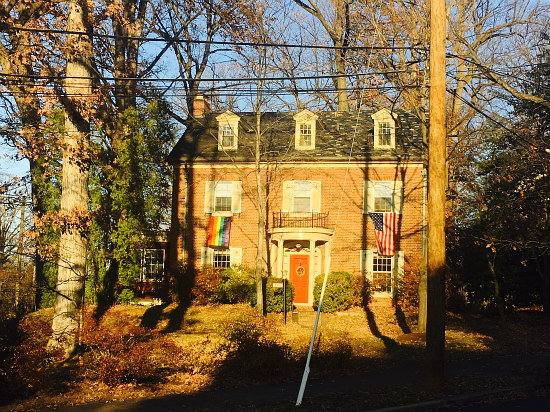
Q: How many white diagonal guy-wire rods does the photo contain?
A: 1